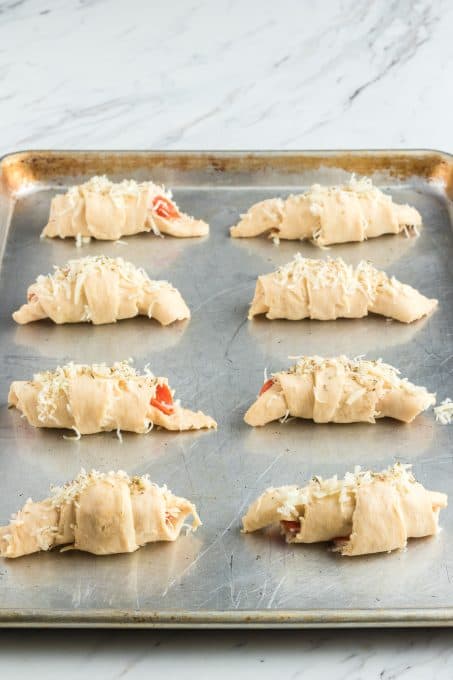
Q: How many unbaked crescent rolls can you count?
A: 8